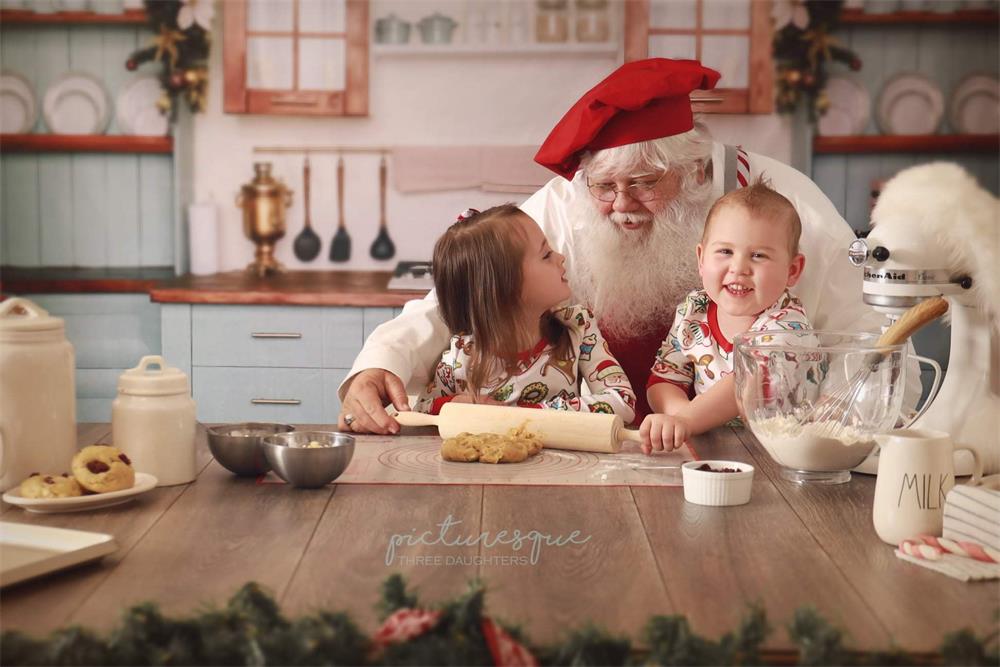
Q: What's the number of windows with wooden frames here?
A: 2